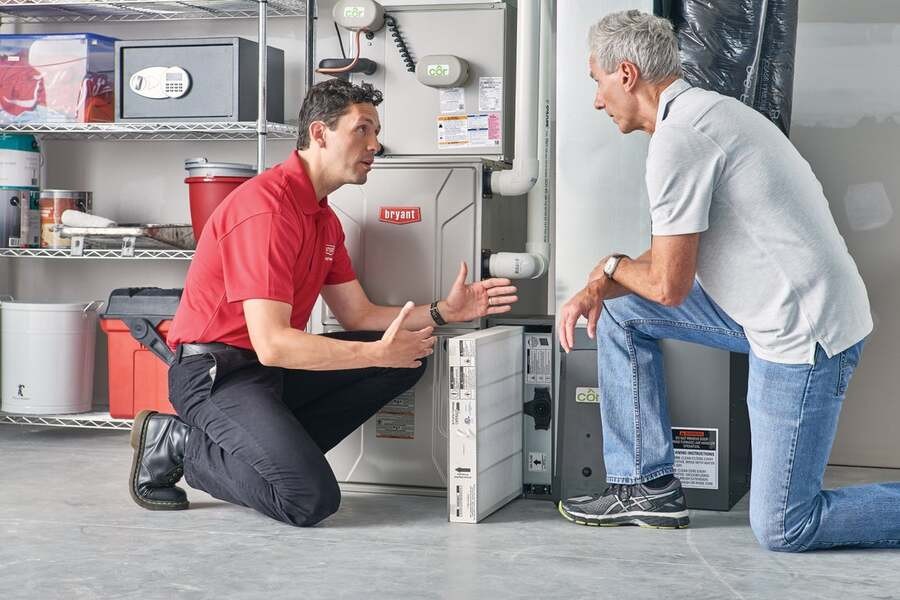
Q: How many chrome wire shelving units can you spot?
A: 1